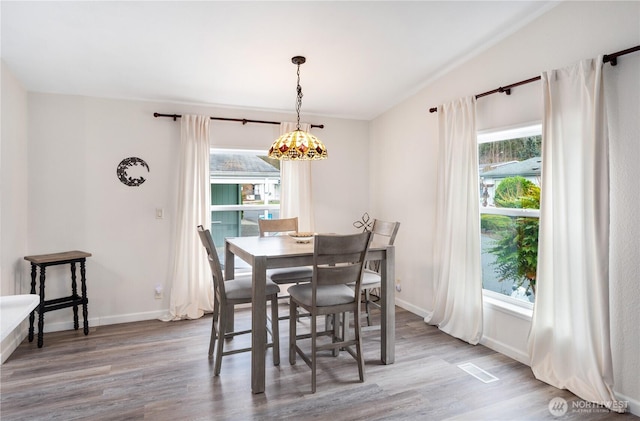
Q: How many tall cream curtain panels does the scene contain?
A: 4